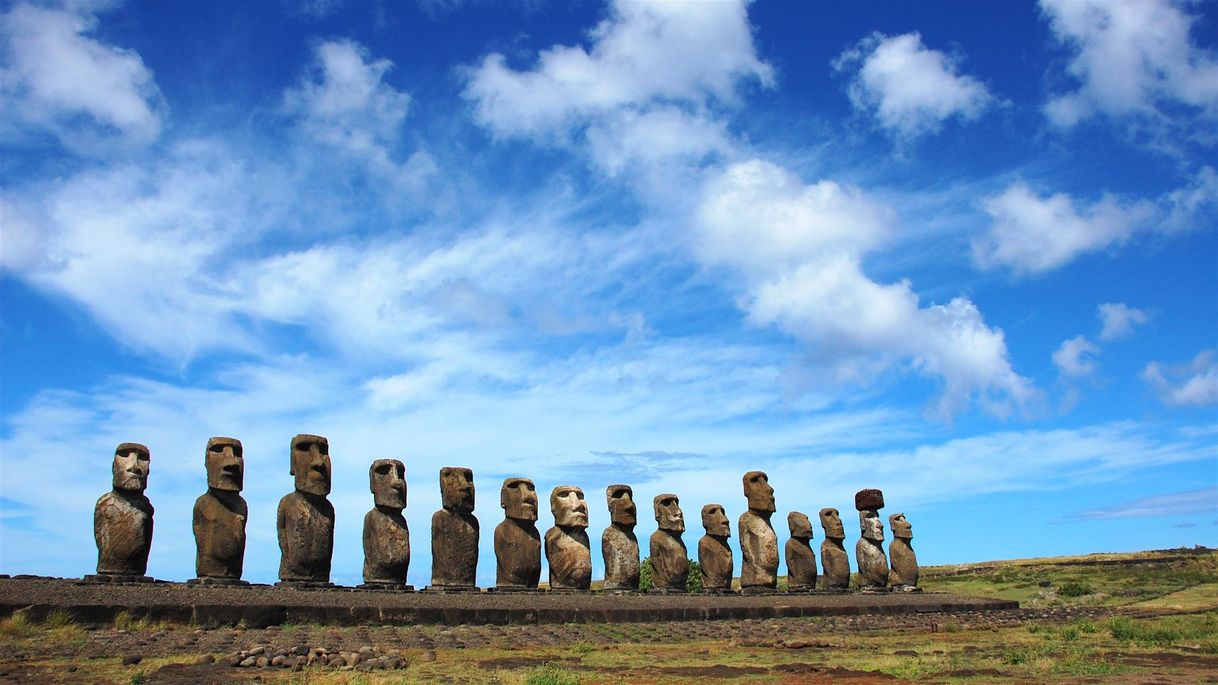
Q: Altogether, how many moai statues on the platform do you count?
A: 15